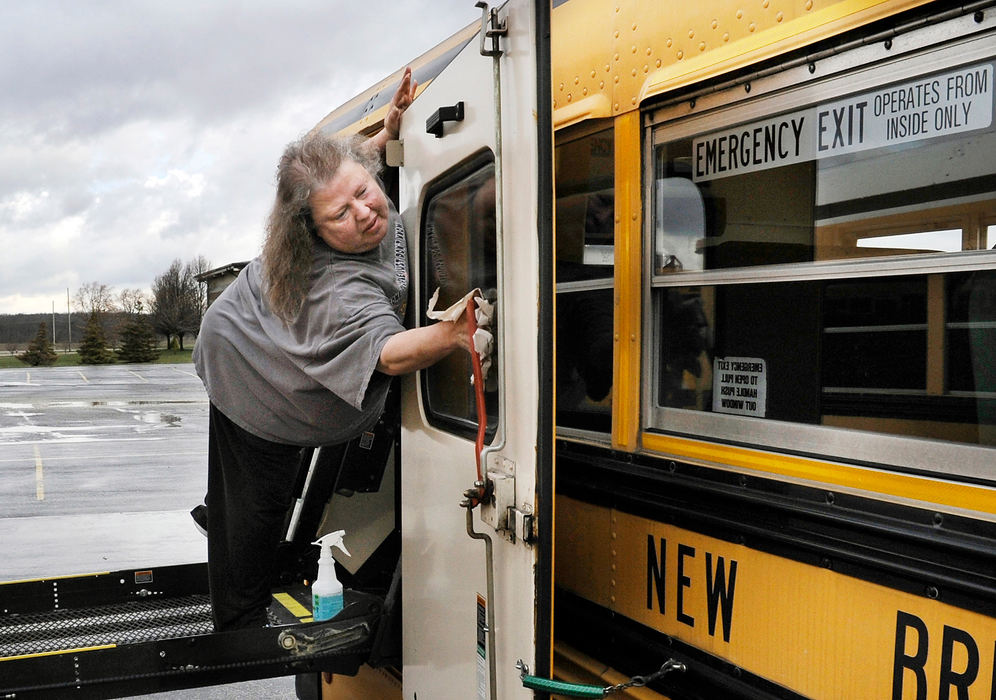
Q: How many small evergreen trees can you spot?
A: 3